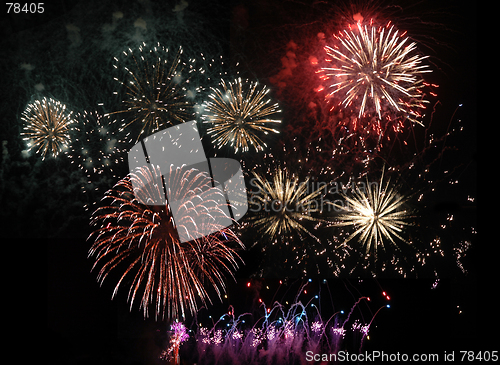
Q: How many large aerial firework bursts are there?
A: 7